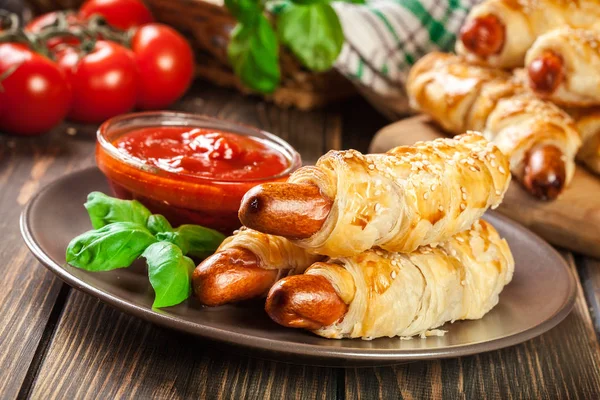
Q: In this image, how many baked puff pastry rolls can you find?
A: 7